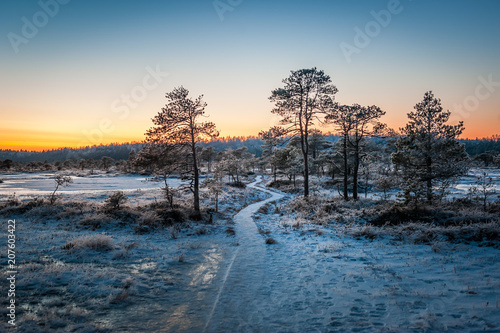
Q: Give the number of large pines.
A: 5